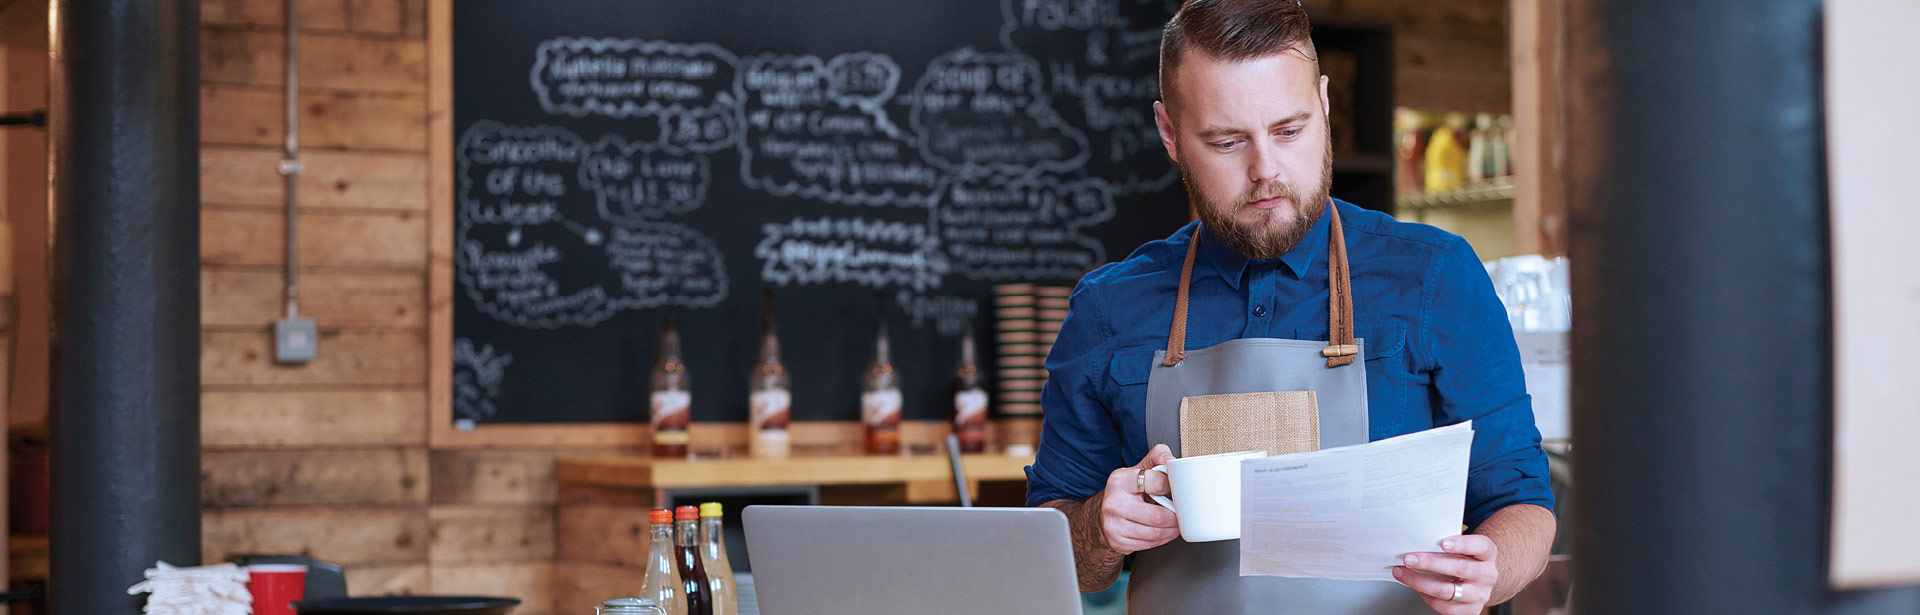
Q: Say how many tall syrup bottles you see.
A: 4